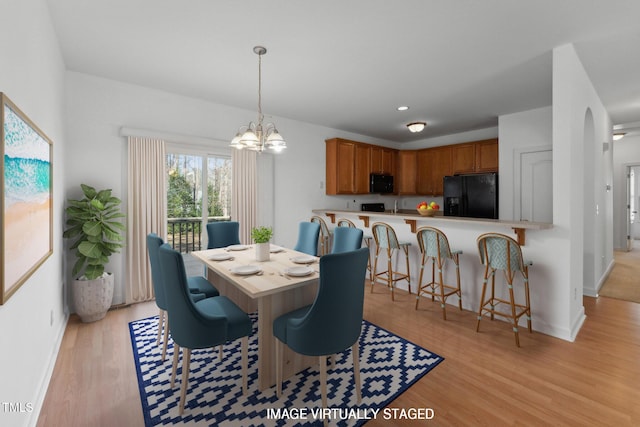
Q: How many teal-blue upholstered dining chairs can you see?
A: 6